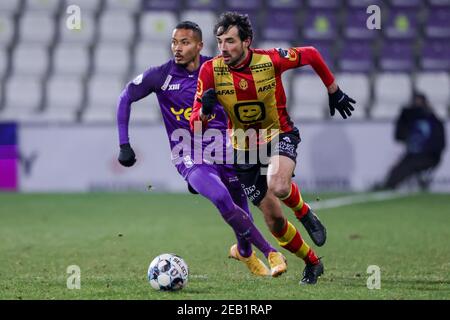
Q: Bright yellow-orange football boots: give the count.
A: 2